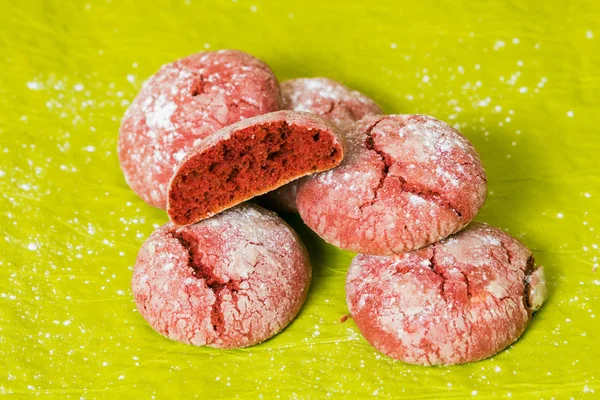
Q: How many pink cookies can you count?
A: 6